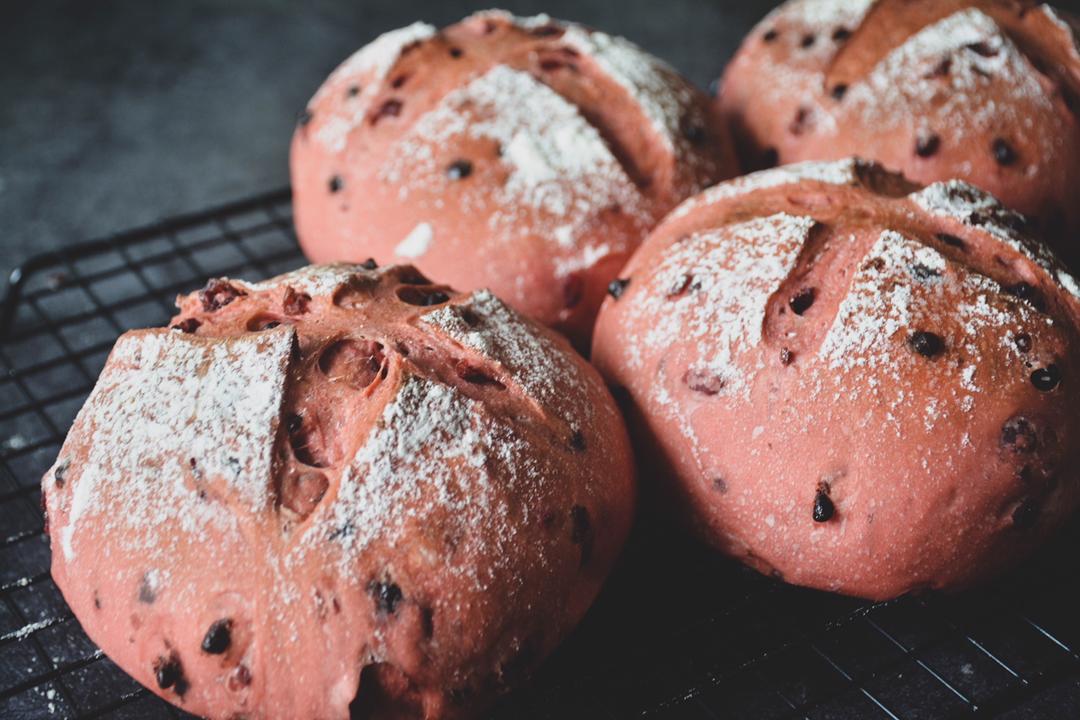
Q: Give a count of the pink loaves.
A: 4